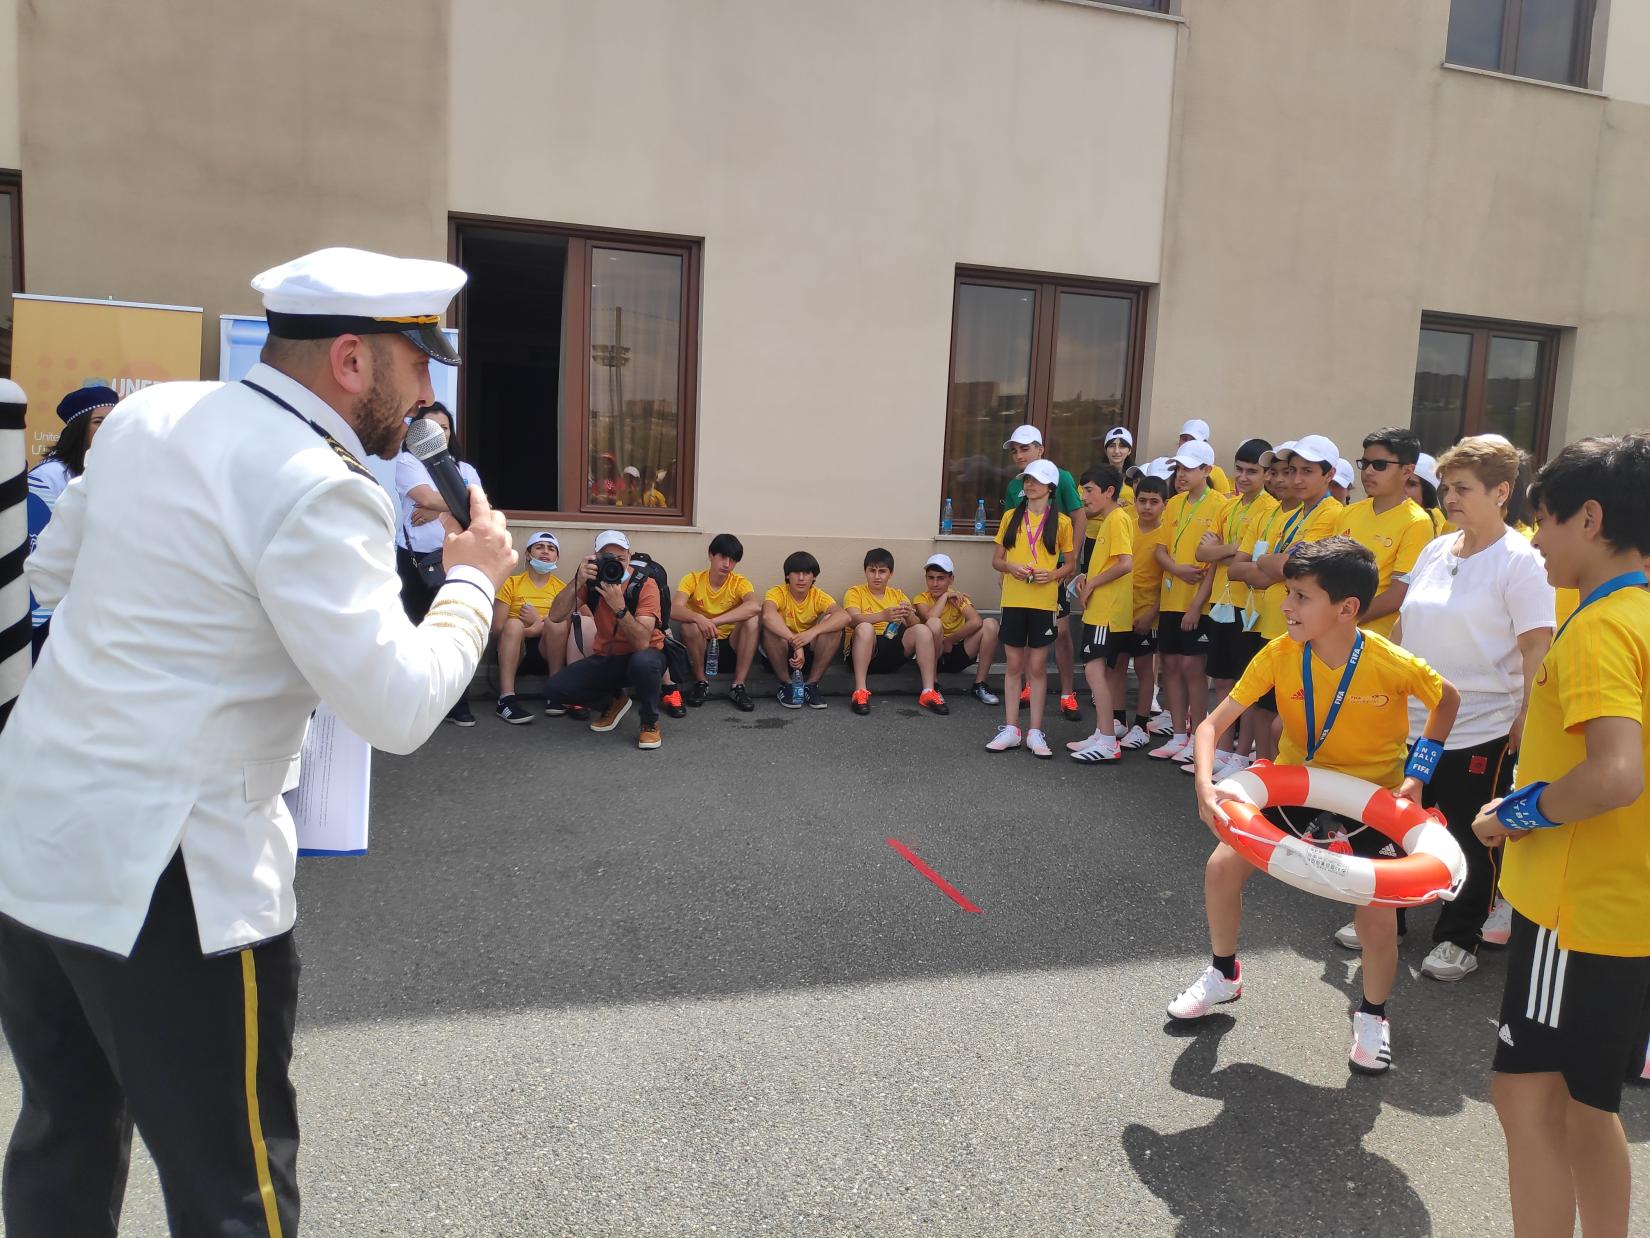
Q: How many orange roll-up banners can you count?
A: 1